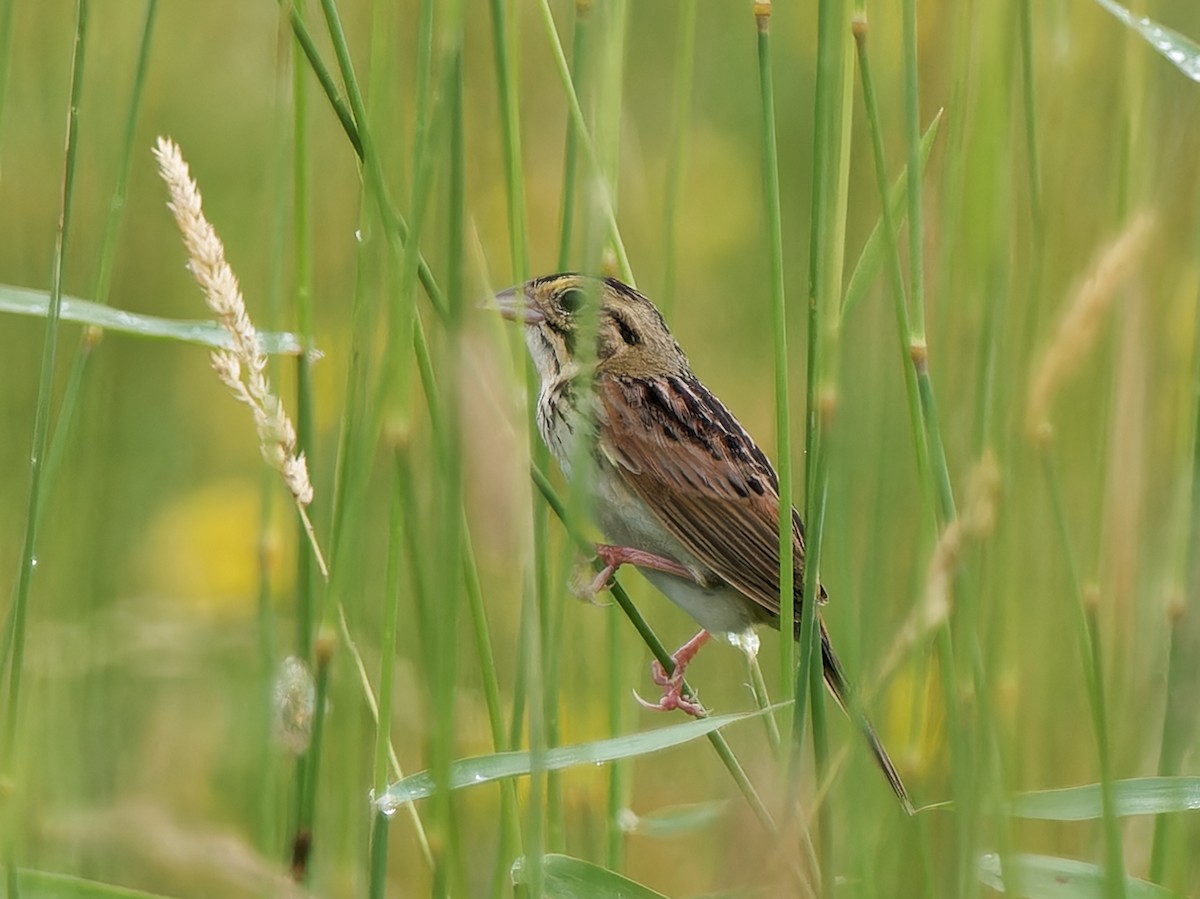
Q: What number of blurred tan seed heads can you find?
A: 2